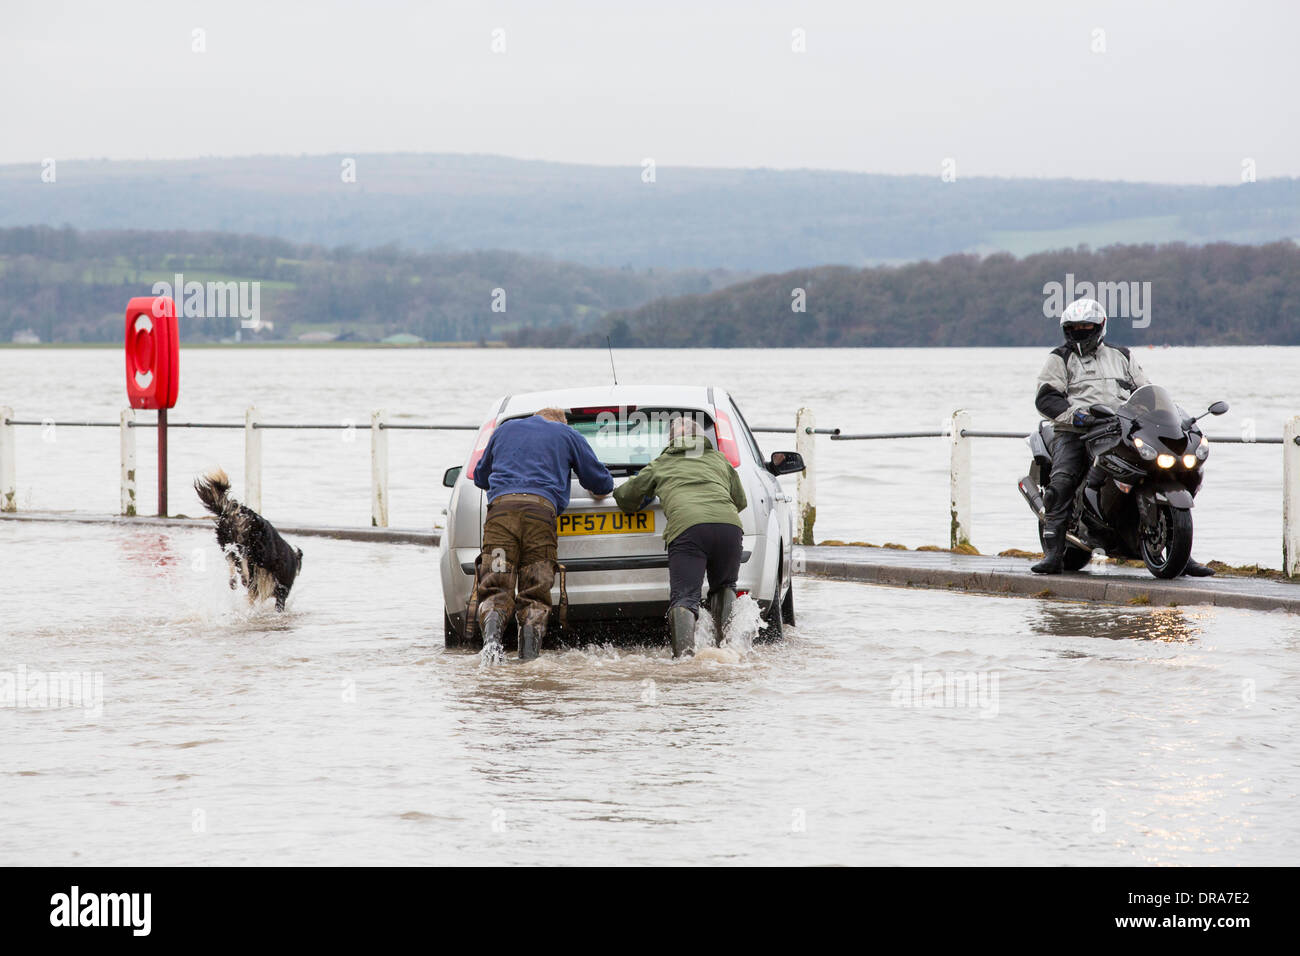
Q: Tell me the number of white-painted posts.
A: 7